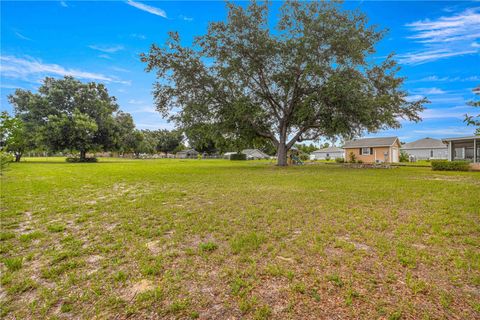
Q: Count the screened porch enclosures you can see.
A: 1